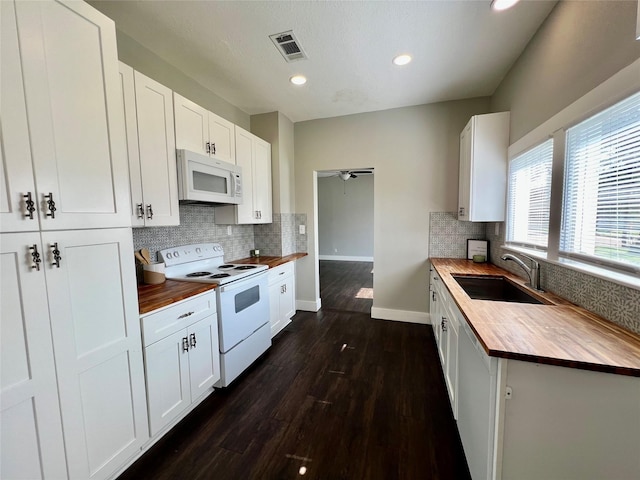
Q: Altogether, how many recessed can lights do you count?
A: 3